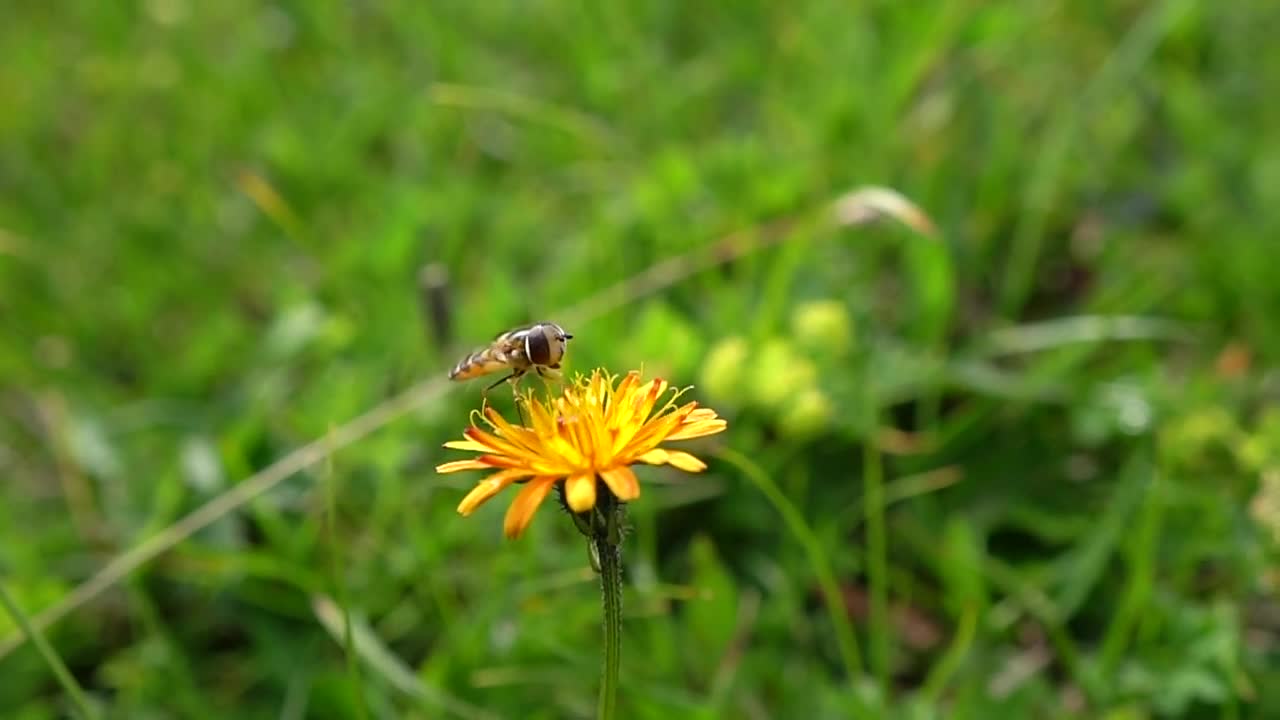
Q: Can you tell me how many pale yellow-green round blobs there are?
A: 4